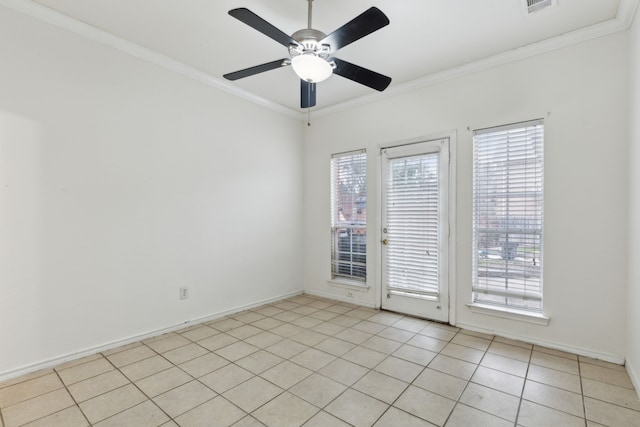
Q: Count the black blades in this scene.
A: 5